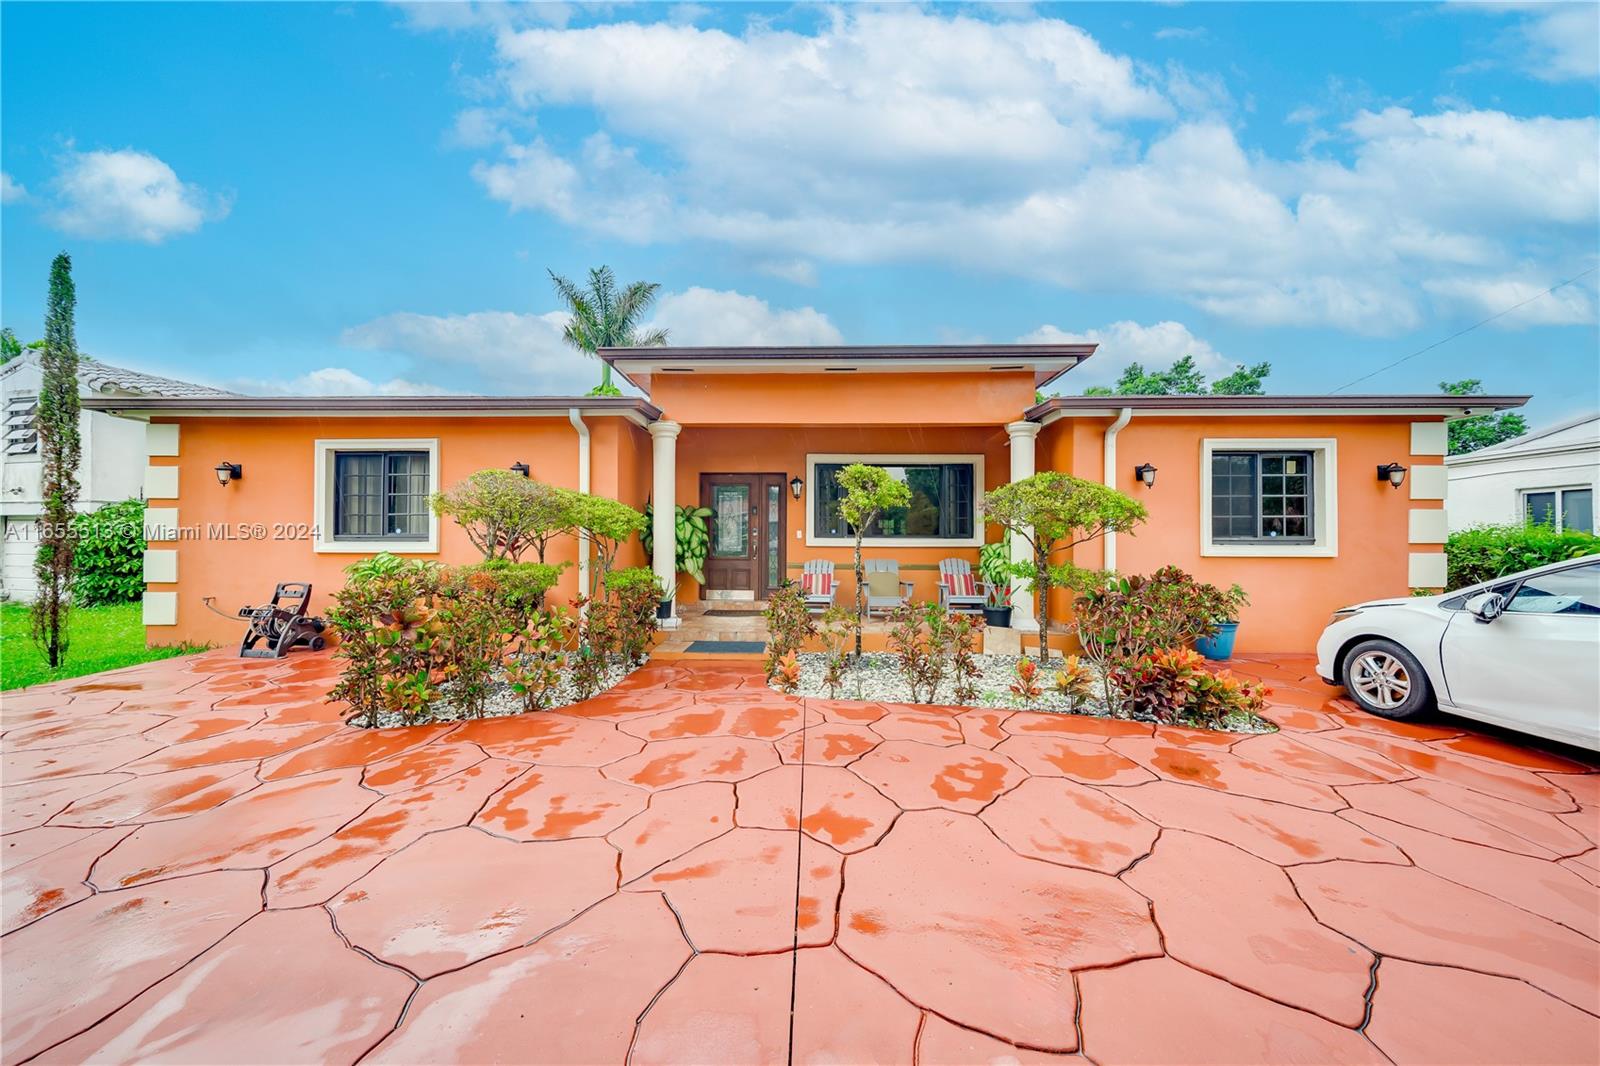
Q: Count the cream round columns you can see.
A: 2